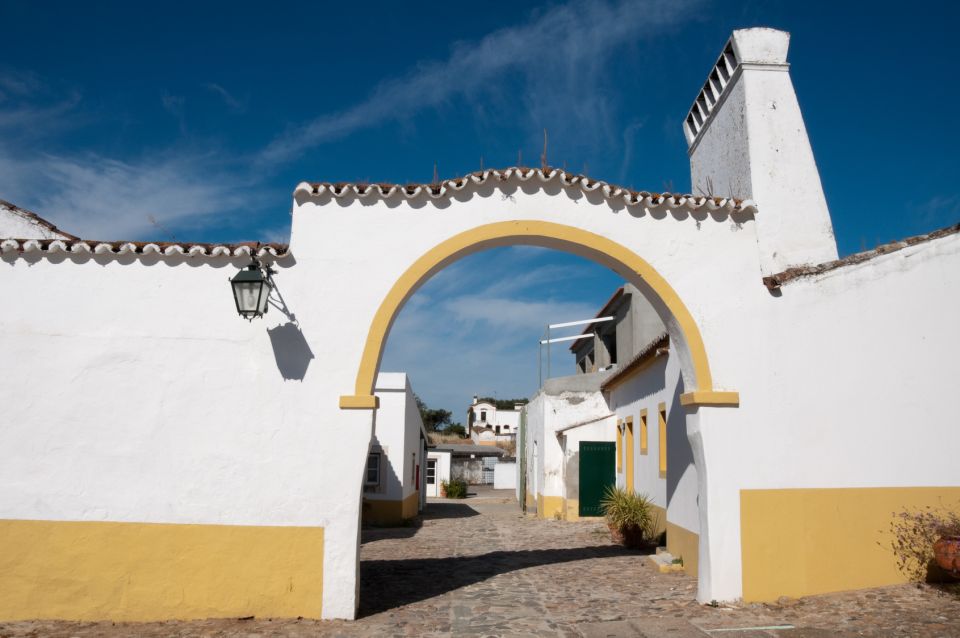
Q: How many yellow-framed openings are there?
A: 5